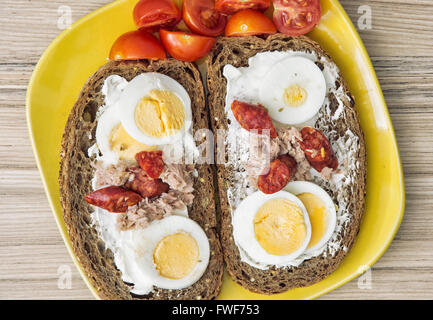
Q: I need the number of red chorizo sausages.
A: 6